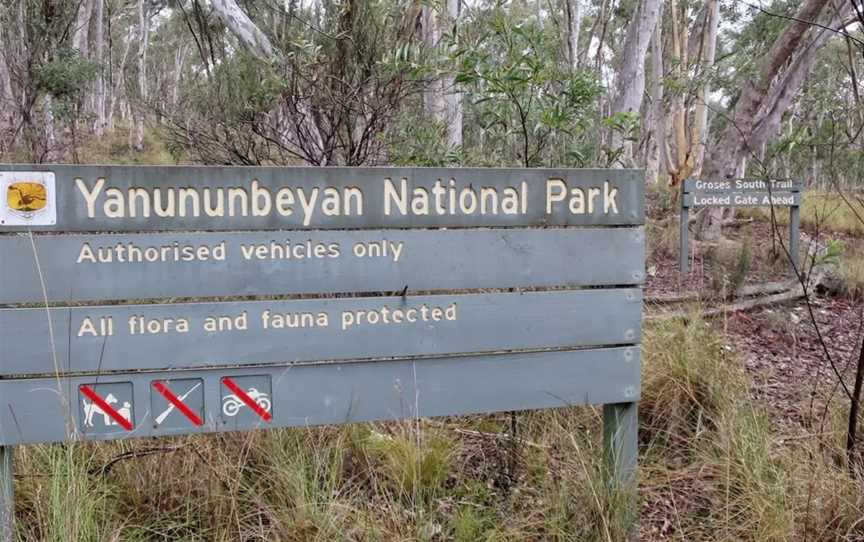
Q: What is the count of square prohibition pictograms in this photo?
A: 3